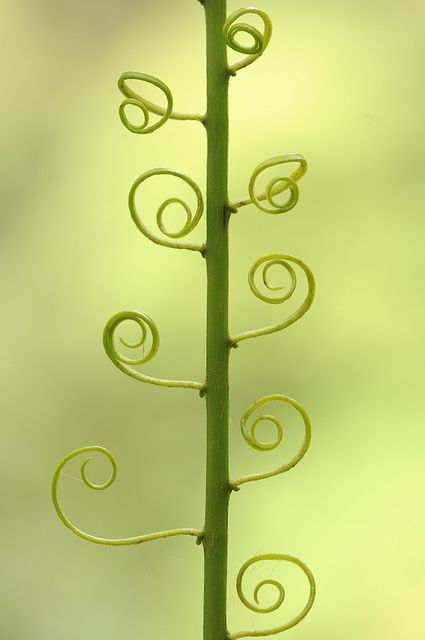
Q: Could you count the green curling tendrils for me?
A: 9